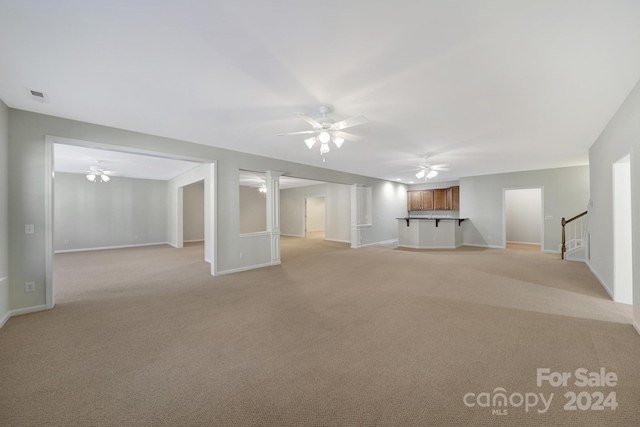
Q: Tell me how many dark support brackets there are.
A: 3